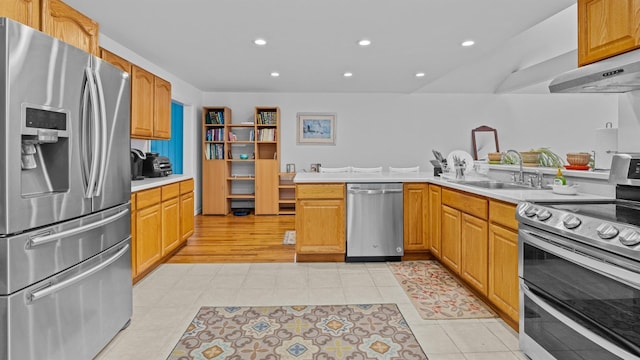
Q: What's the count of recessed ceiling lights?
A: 6